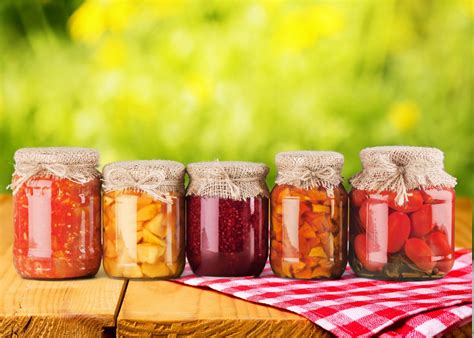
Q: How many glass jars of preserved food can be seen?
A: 5